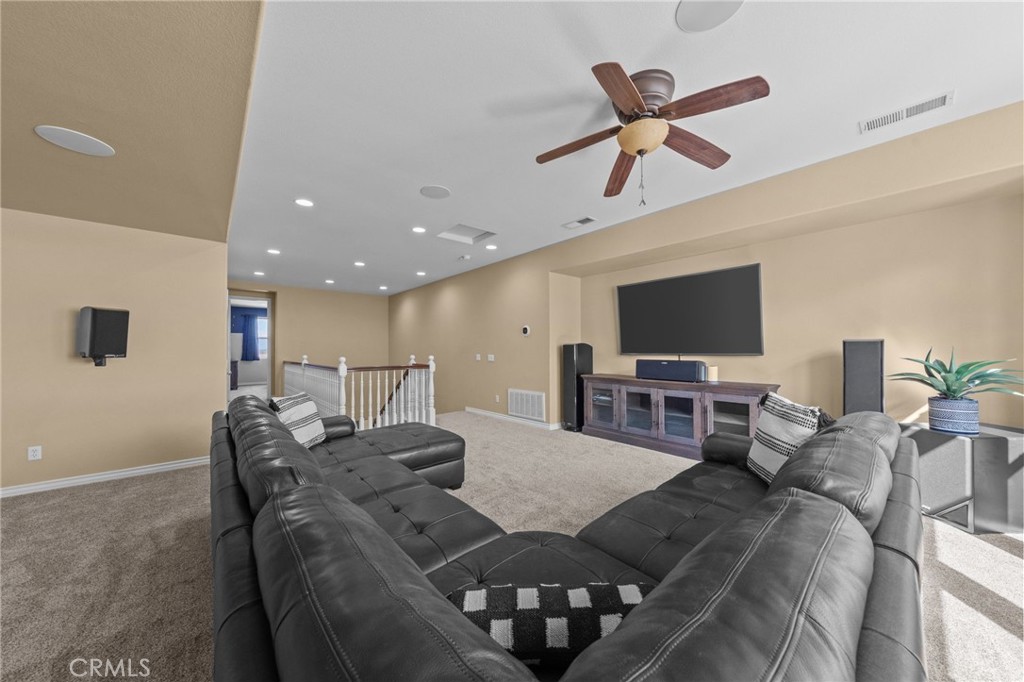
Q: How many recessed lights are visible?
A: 9